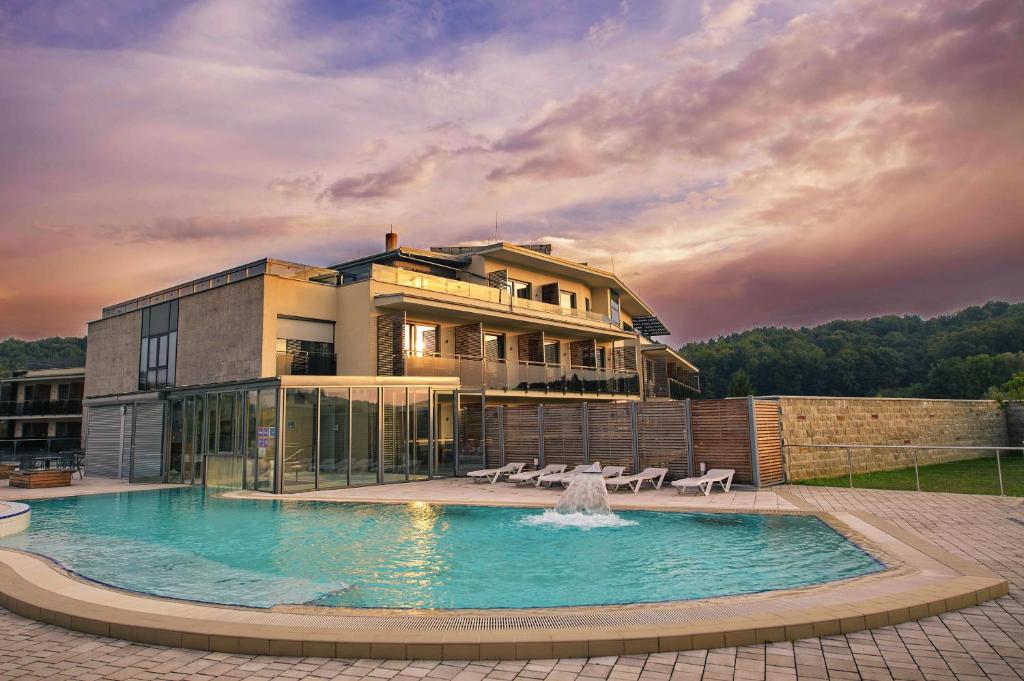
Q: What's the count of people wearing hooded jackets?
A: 0